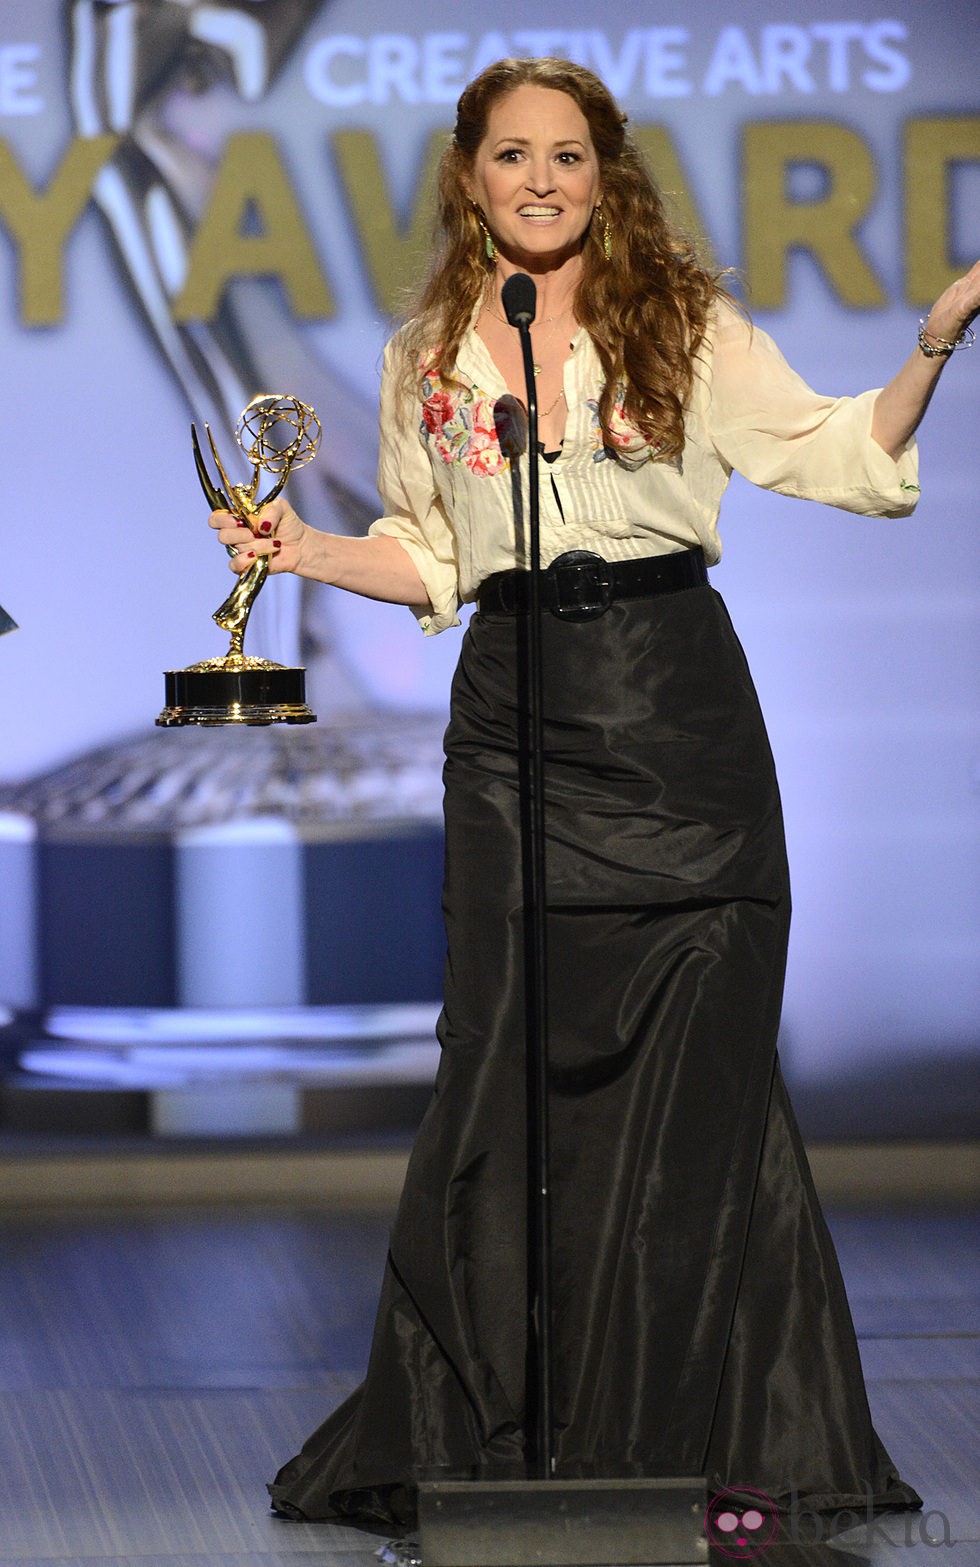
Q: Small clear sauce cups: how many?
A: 0